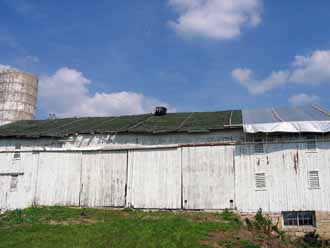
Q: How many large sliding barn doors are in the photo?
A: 4